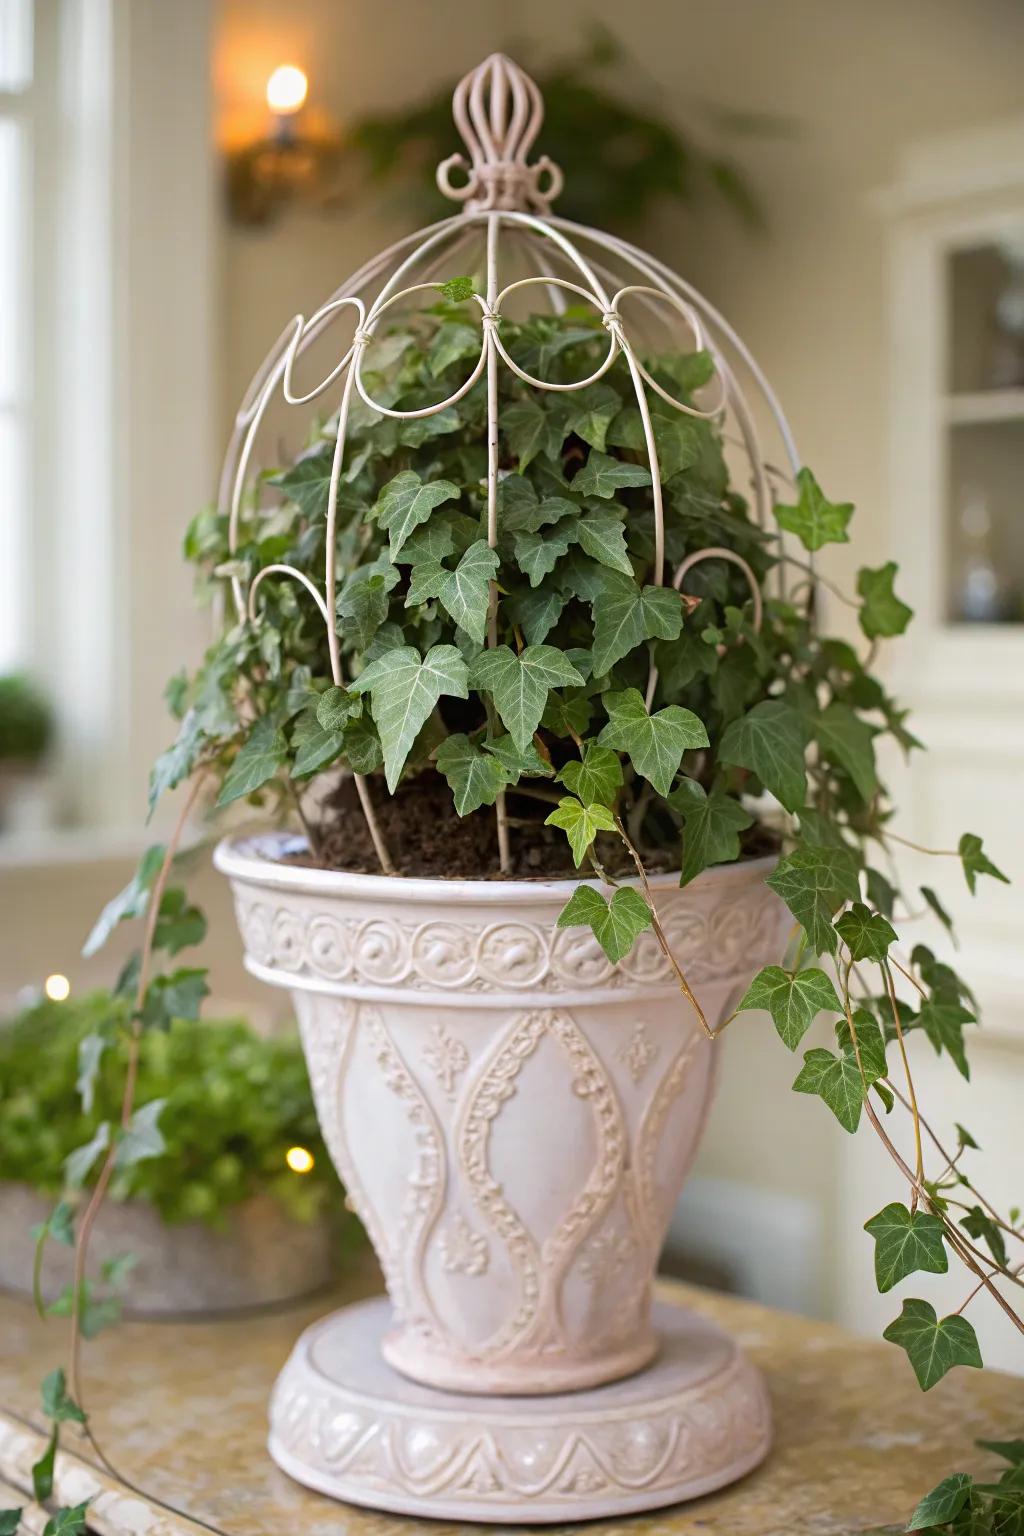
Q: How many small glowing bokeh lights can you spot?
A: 2